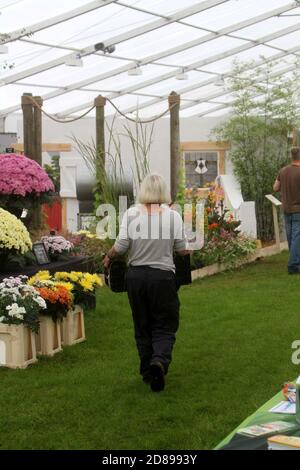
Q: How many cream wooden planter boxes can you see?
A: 3